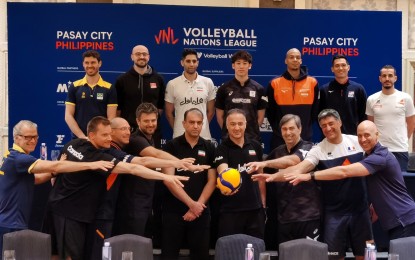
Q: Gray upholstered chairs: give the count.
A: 5